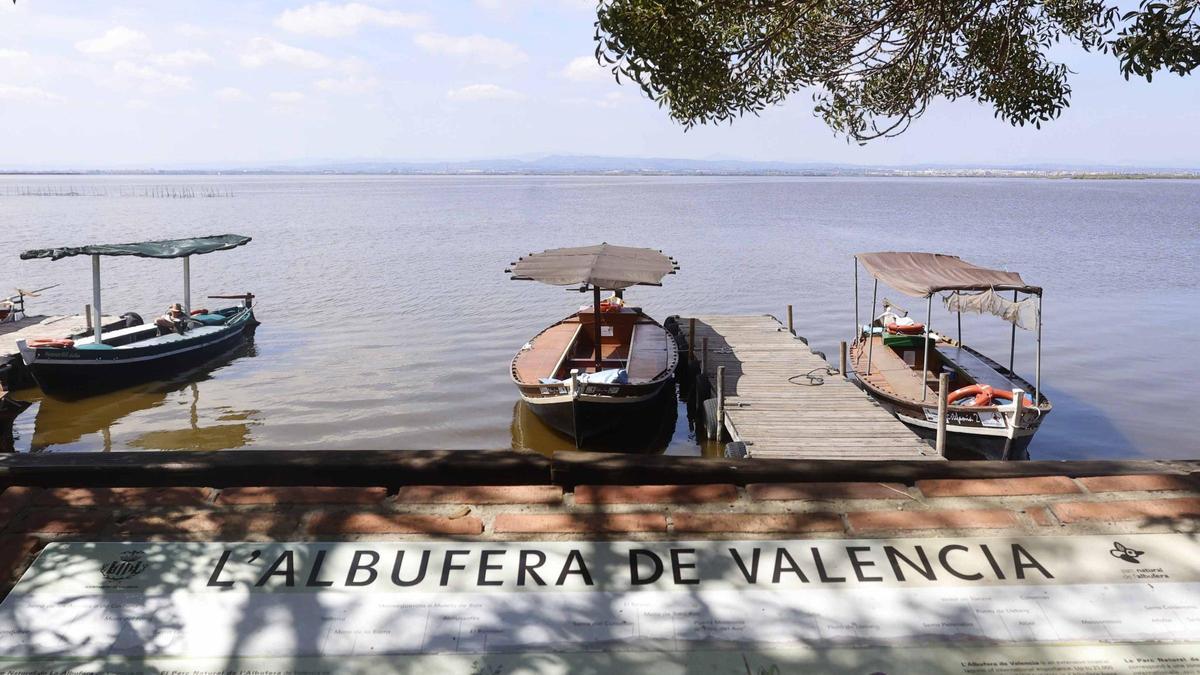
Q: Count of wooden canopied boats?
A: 3